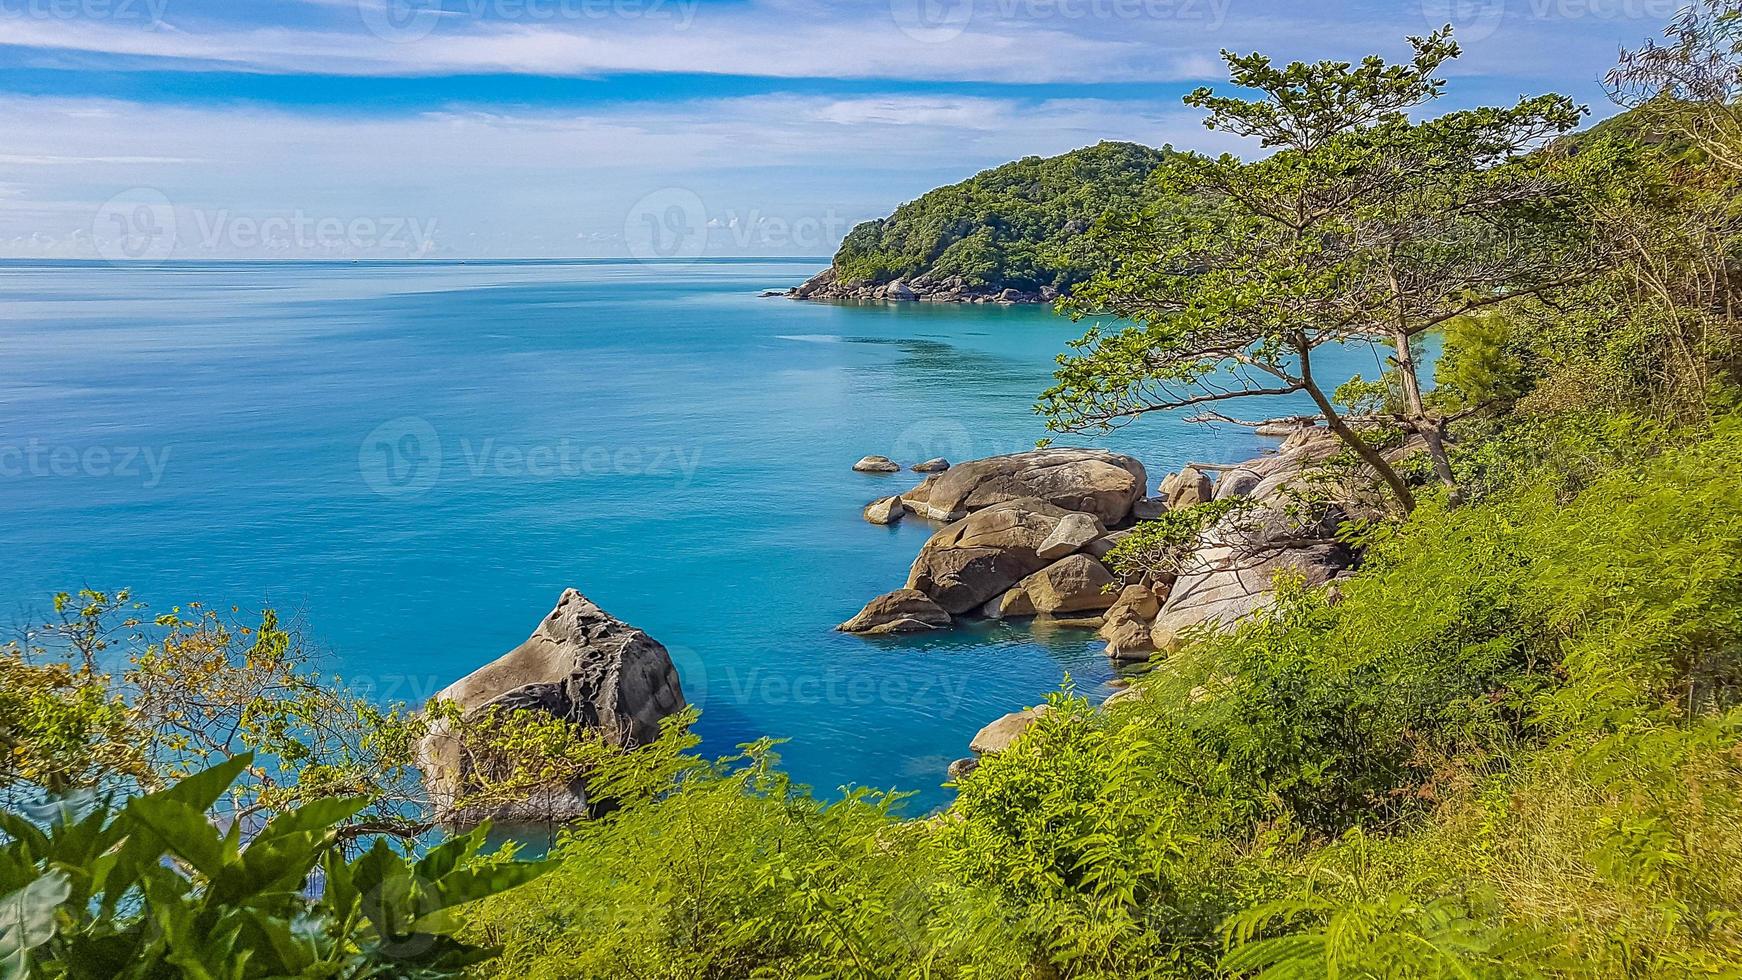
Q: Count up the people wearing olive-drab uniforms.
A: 0